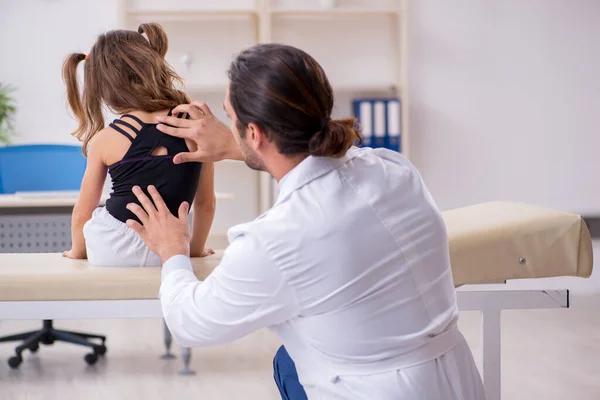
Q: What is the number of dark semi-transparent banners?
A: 0